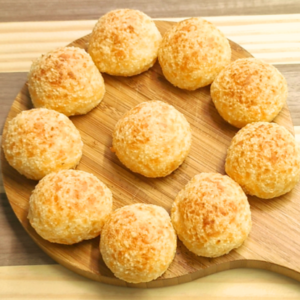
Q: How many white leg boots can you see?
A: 0